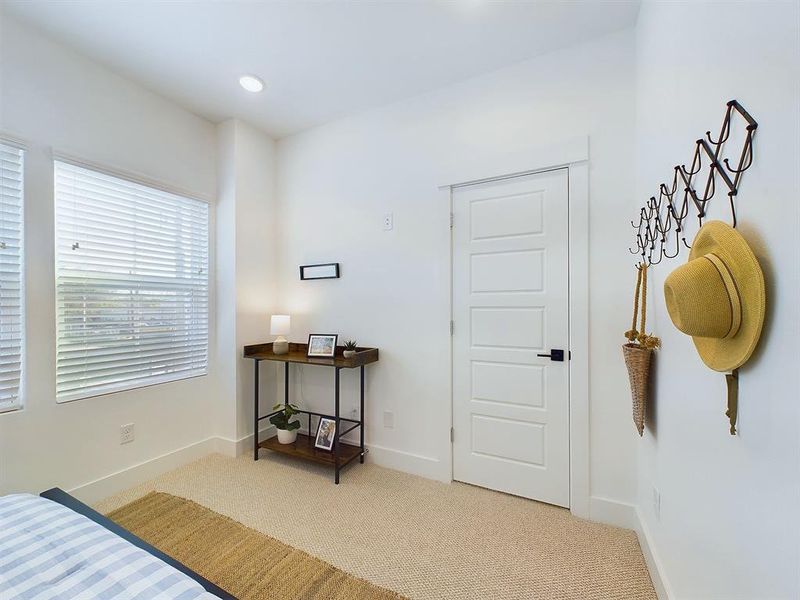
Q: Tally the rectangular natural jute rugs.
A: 1